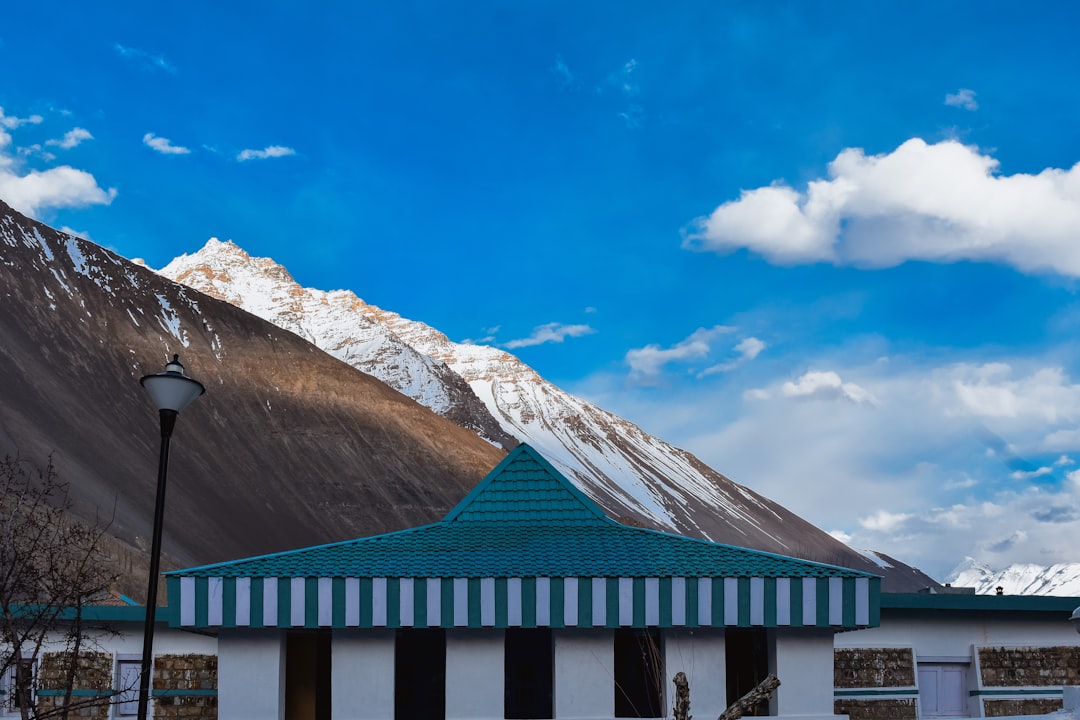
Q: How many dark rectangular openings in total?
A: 5